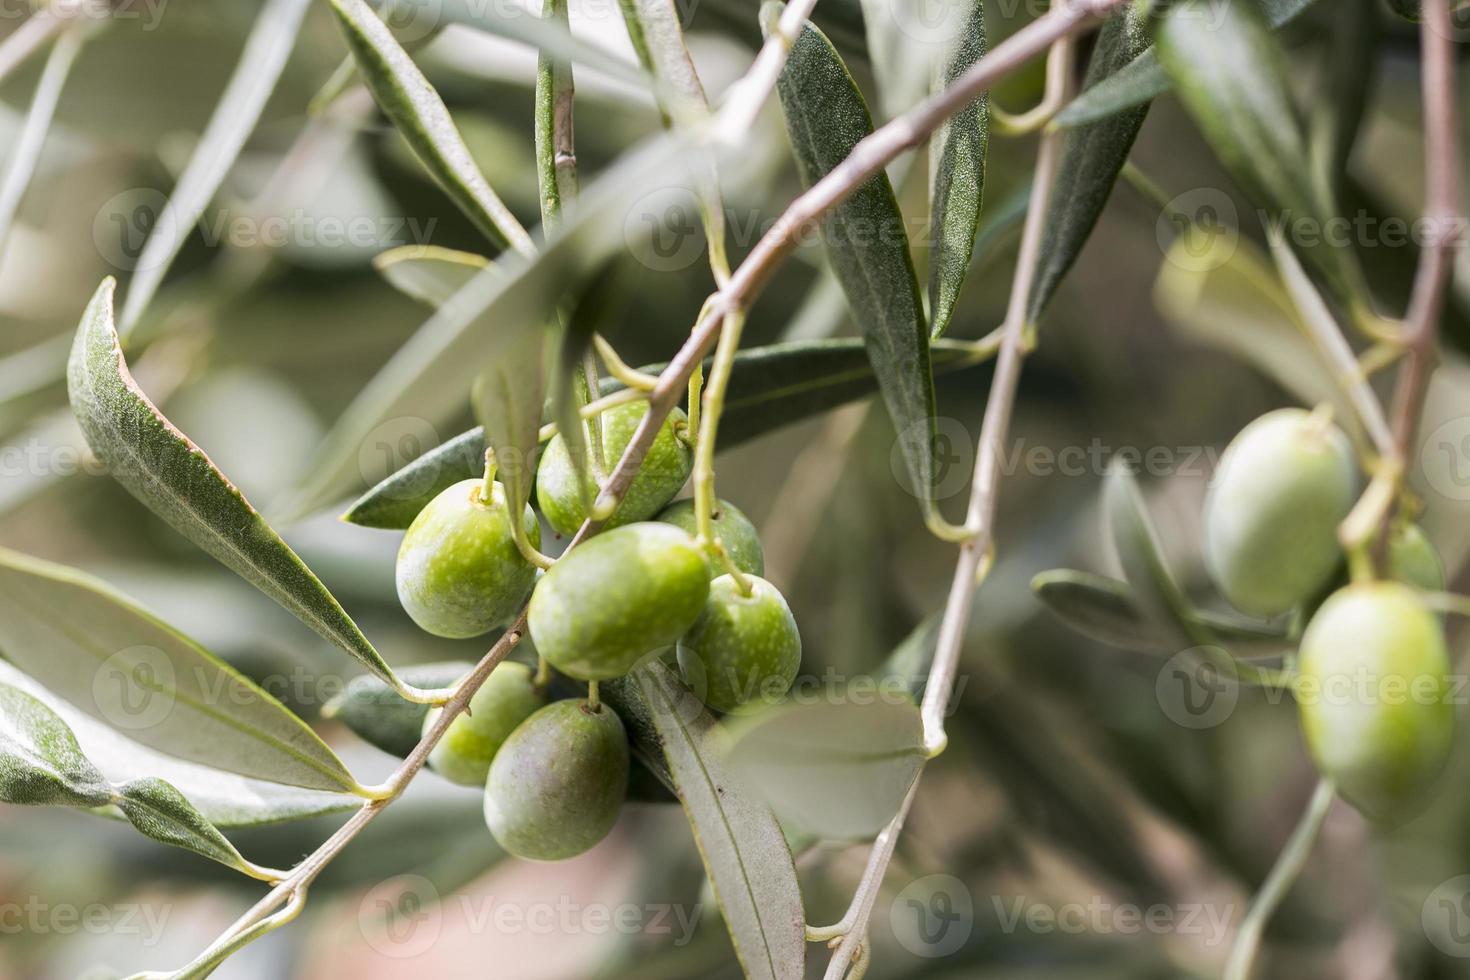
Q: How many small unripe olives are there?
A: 10